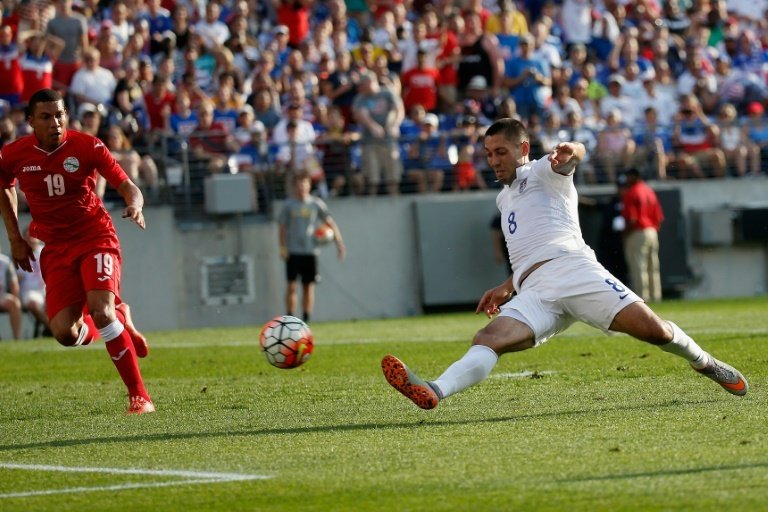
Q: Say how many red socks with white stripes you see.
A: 2